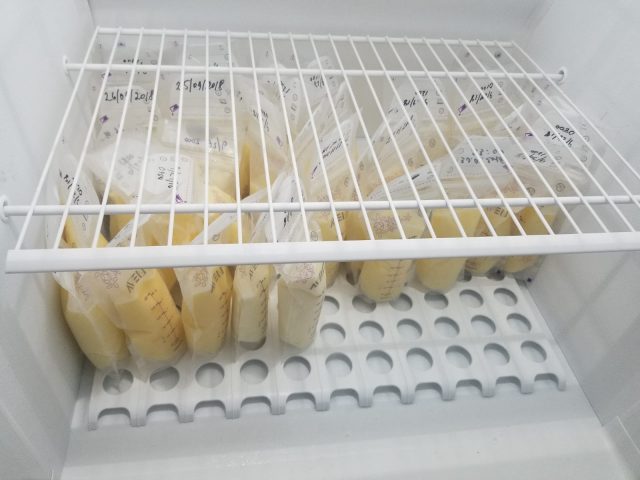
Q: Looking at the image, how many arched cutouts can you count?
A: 11